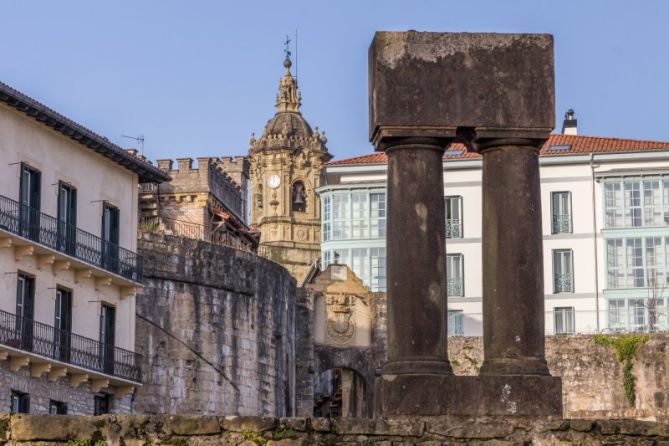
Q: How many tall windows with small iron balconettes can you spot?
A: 4